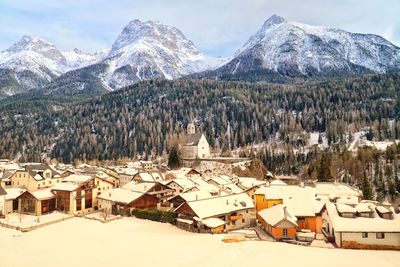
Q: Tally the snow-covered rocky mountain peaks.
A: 3